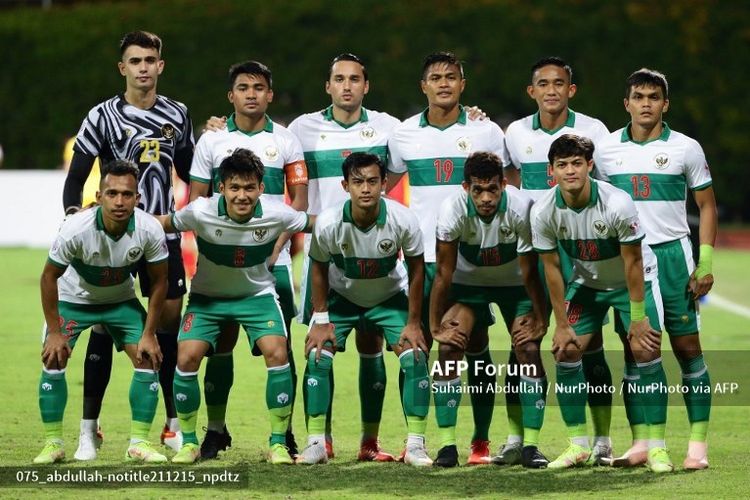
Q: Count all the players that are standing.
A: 6